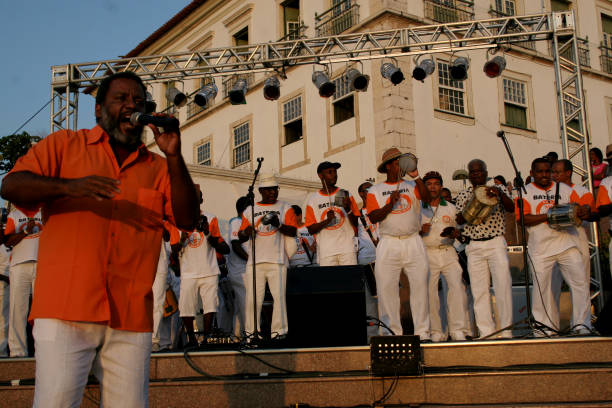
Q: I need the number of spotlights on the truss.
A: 11